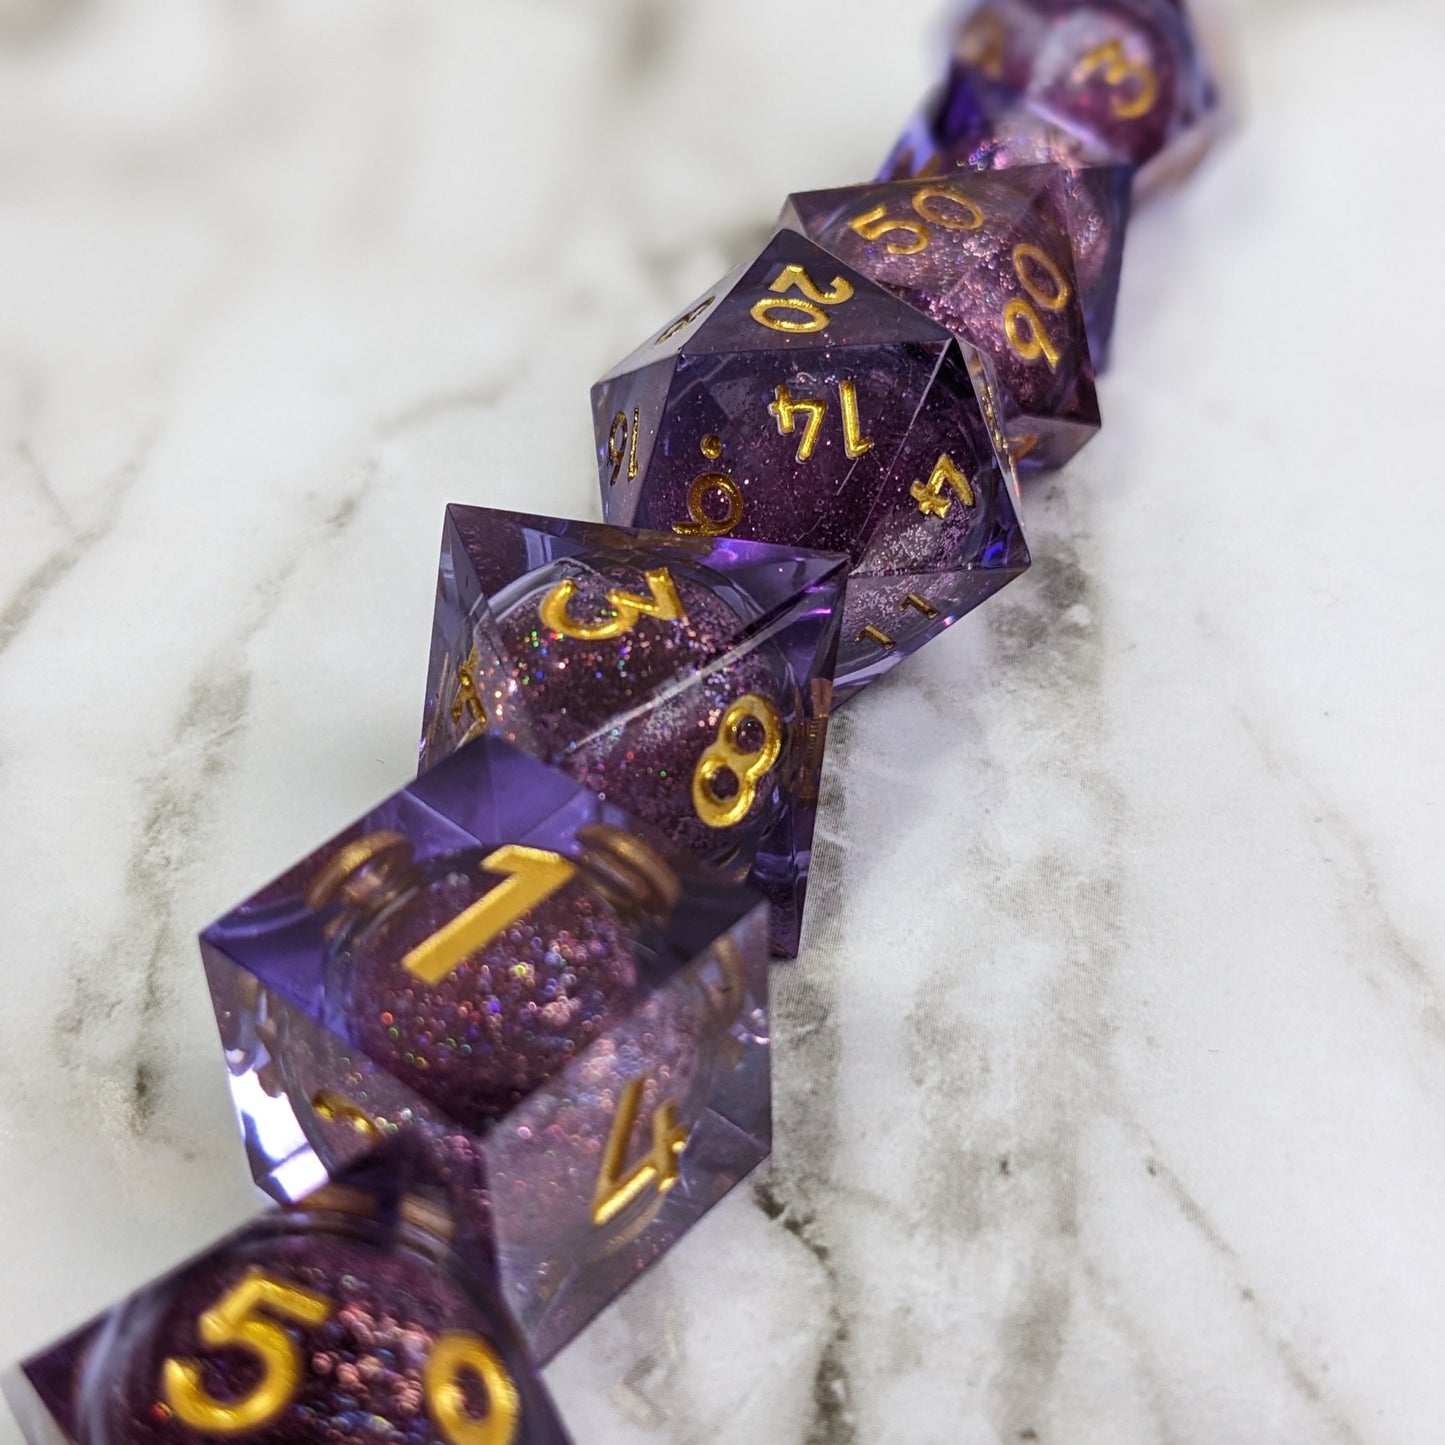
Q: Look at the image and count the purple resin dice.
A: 7